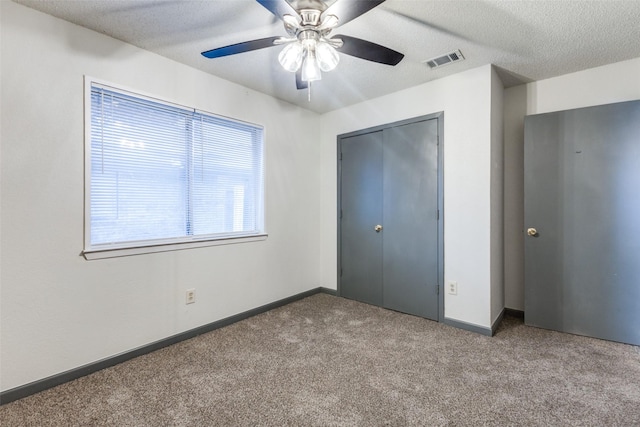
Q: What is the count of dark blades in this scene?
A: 5